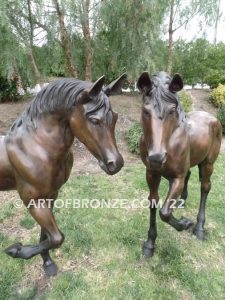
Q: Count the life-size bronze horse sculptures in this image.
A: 2